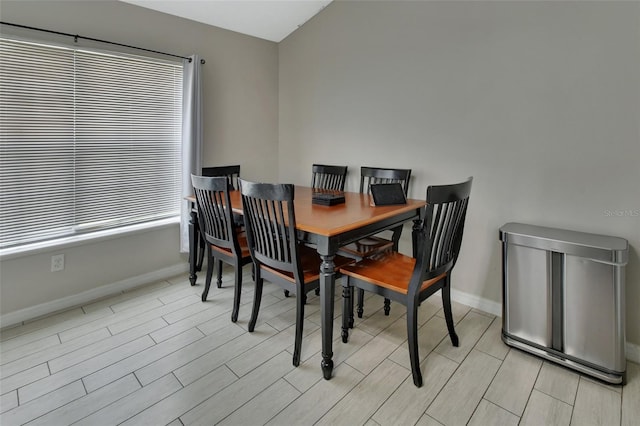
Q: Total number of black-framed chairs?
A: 6